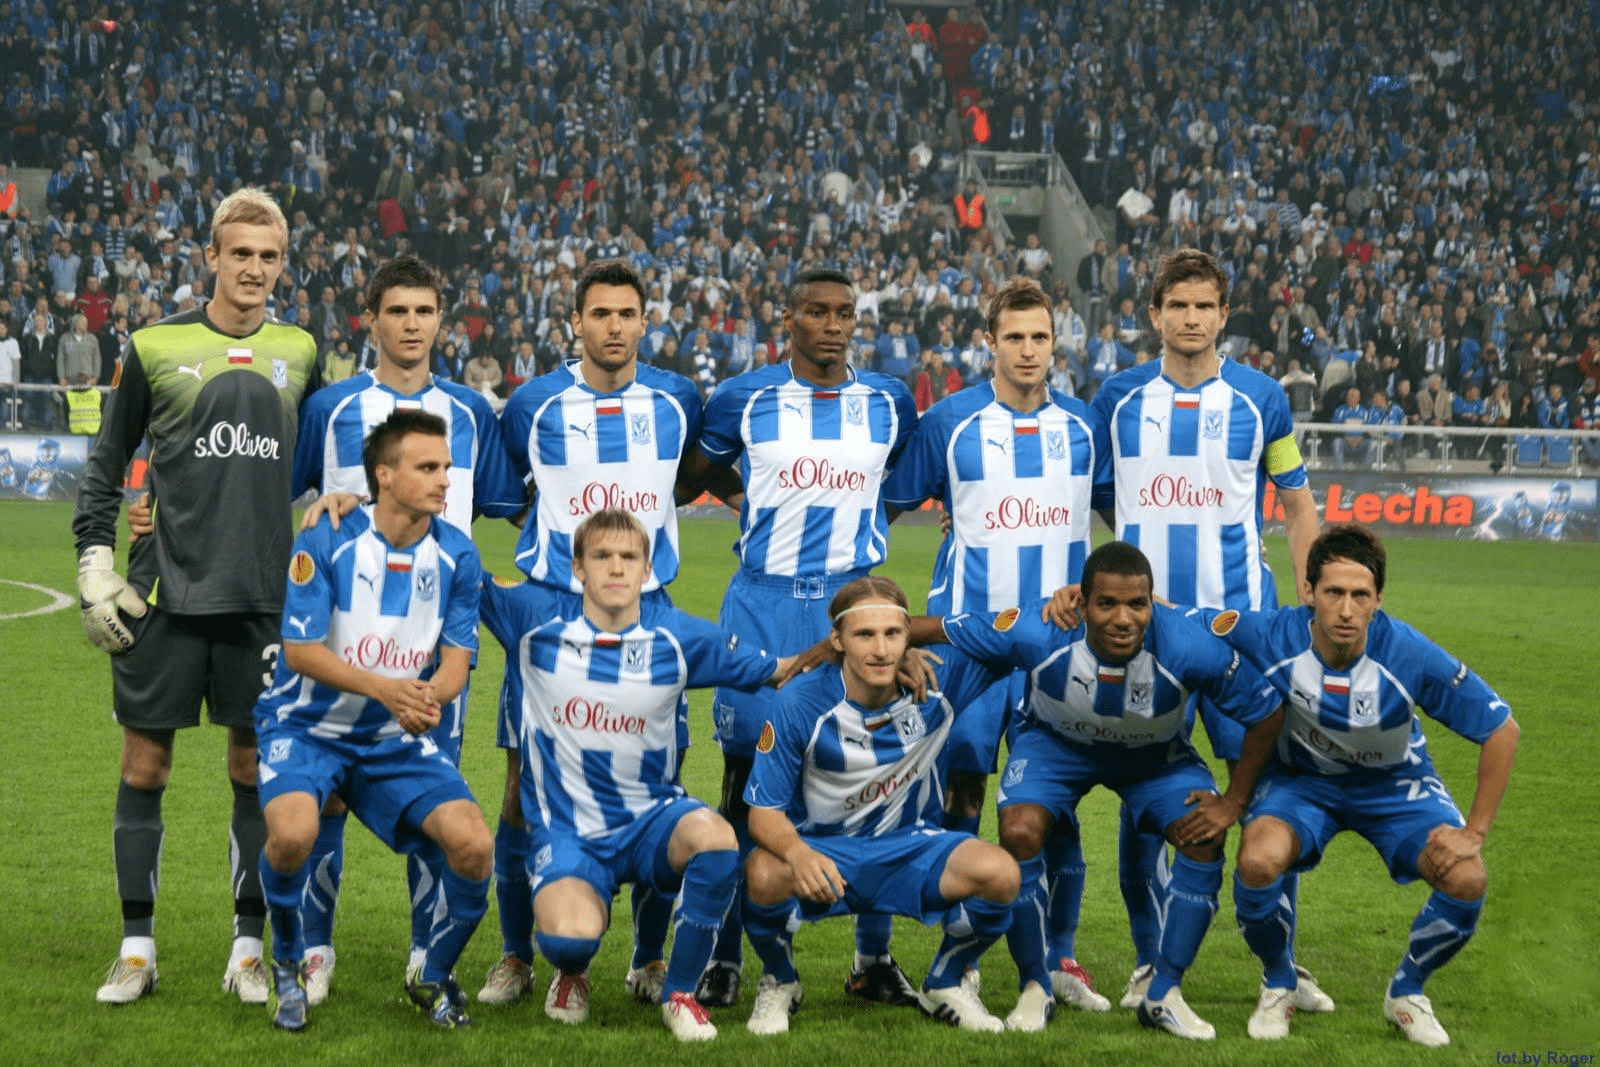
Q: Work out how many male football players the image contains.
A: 11